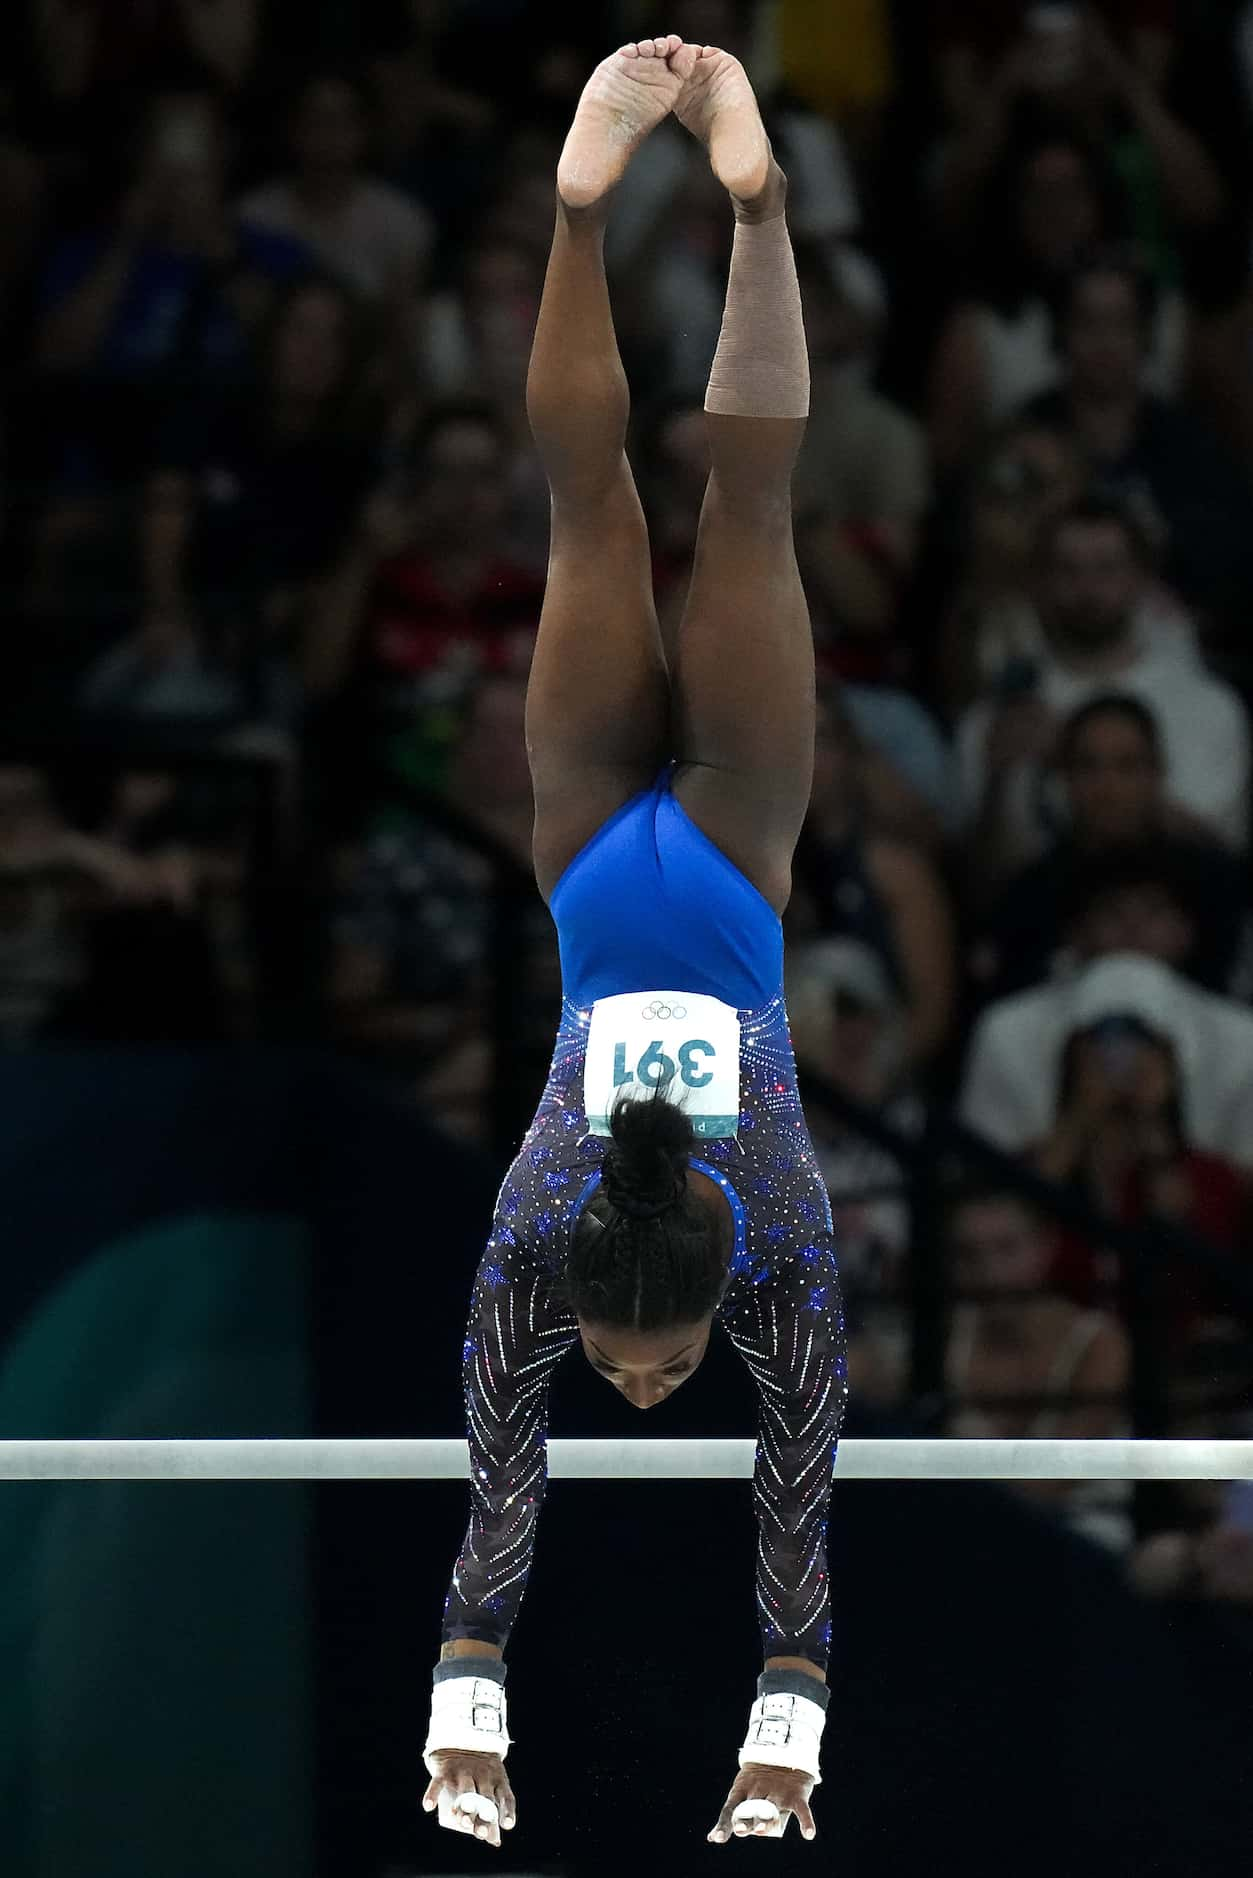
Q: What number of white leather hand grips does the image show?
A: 2